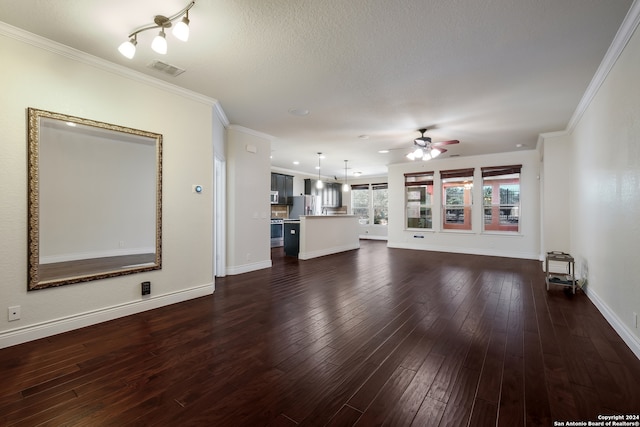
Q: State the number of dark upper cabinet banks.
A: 2